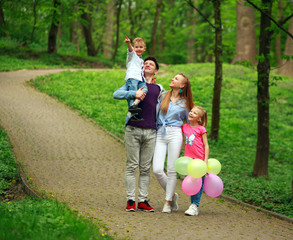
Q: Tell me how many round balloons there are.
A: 5